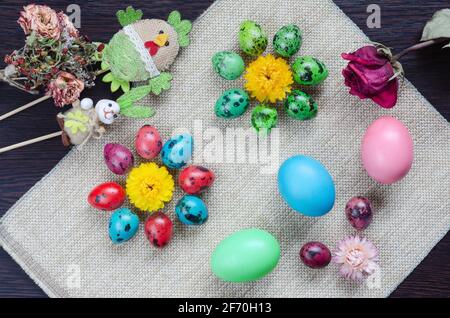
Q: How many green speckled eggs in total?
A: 7